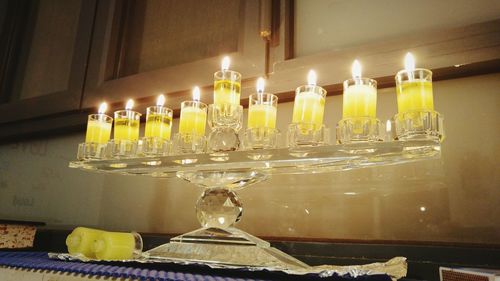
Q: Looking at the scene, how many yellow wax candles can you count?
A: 11